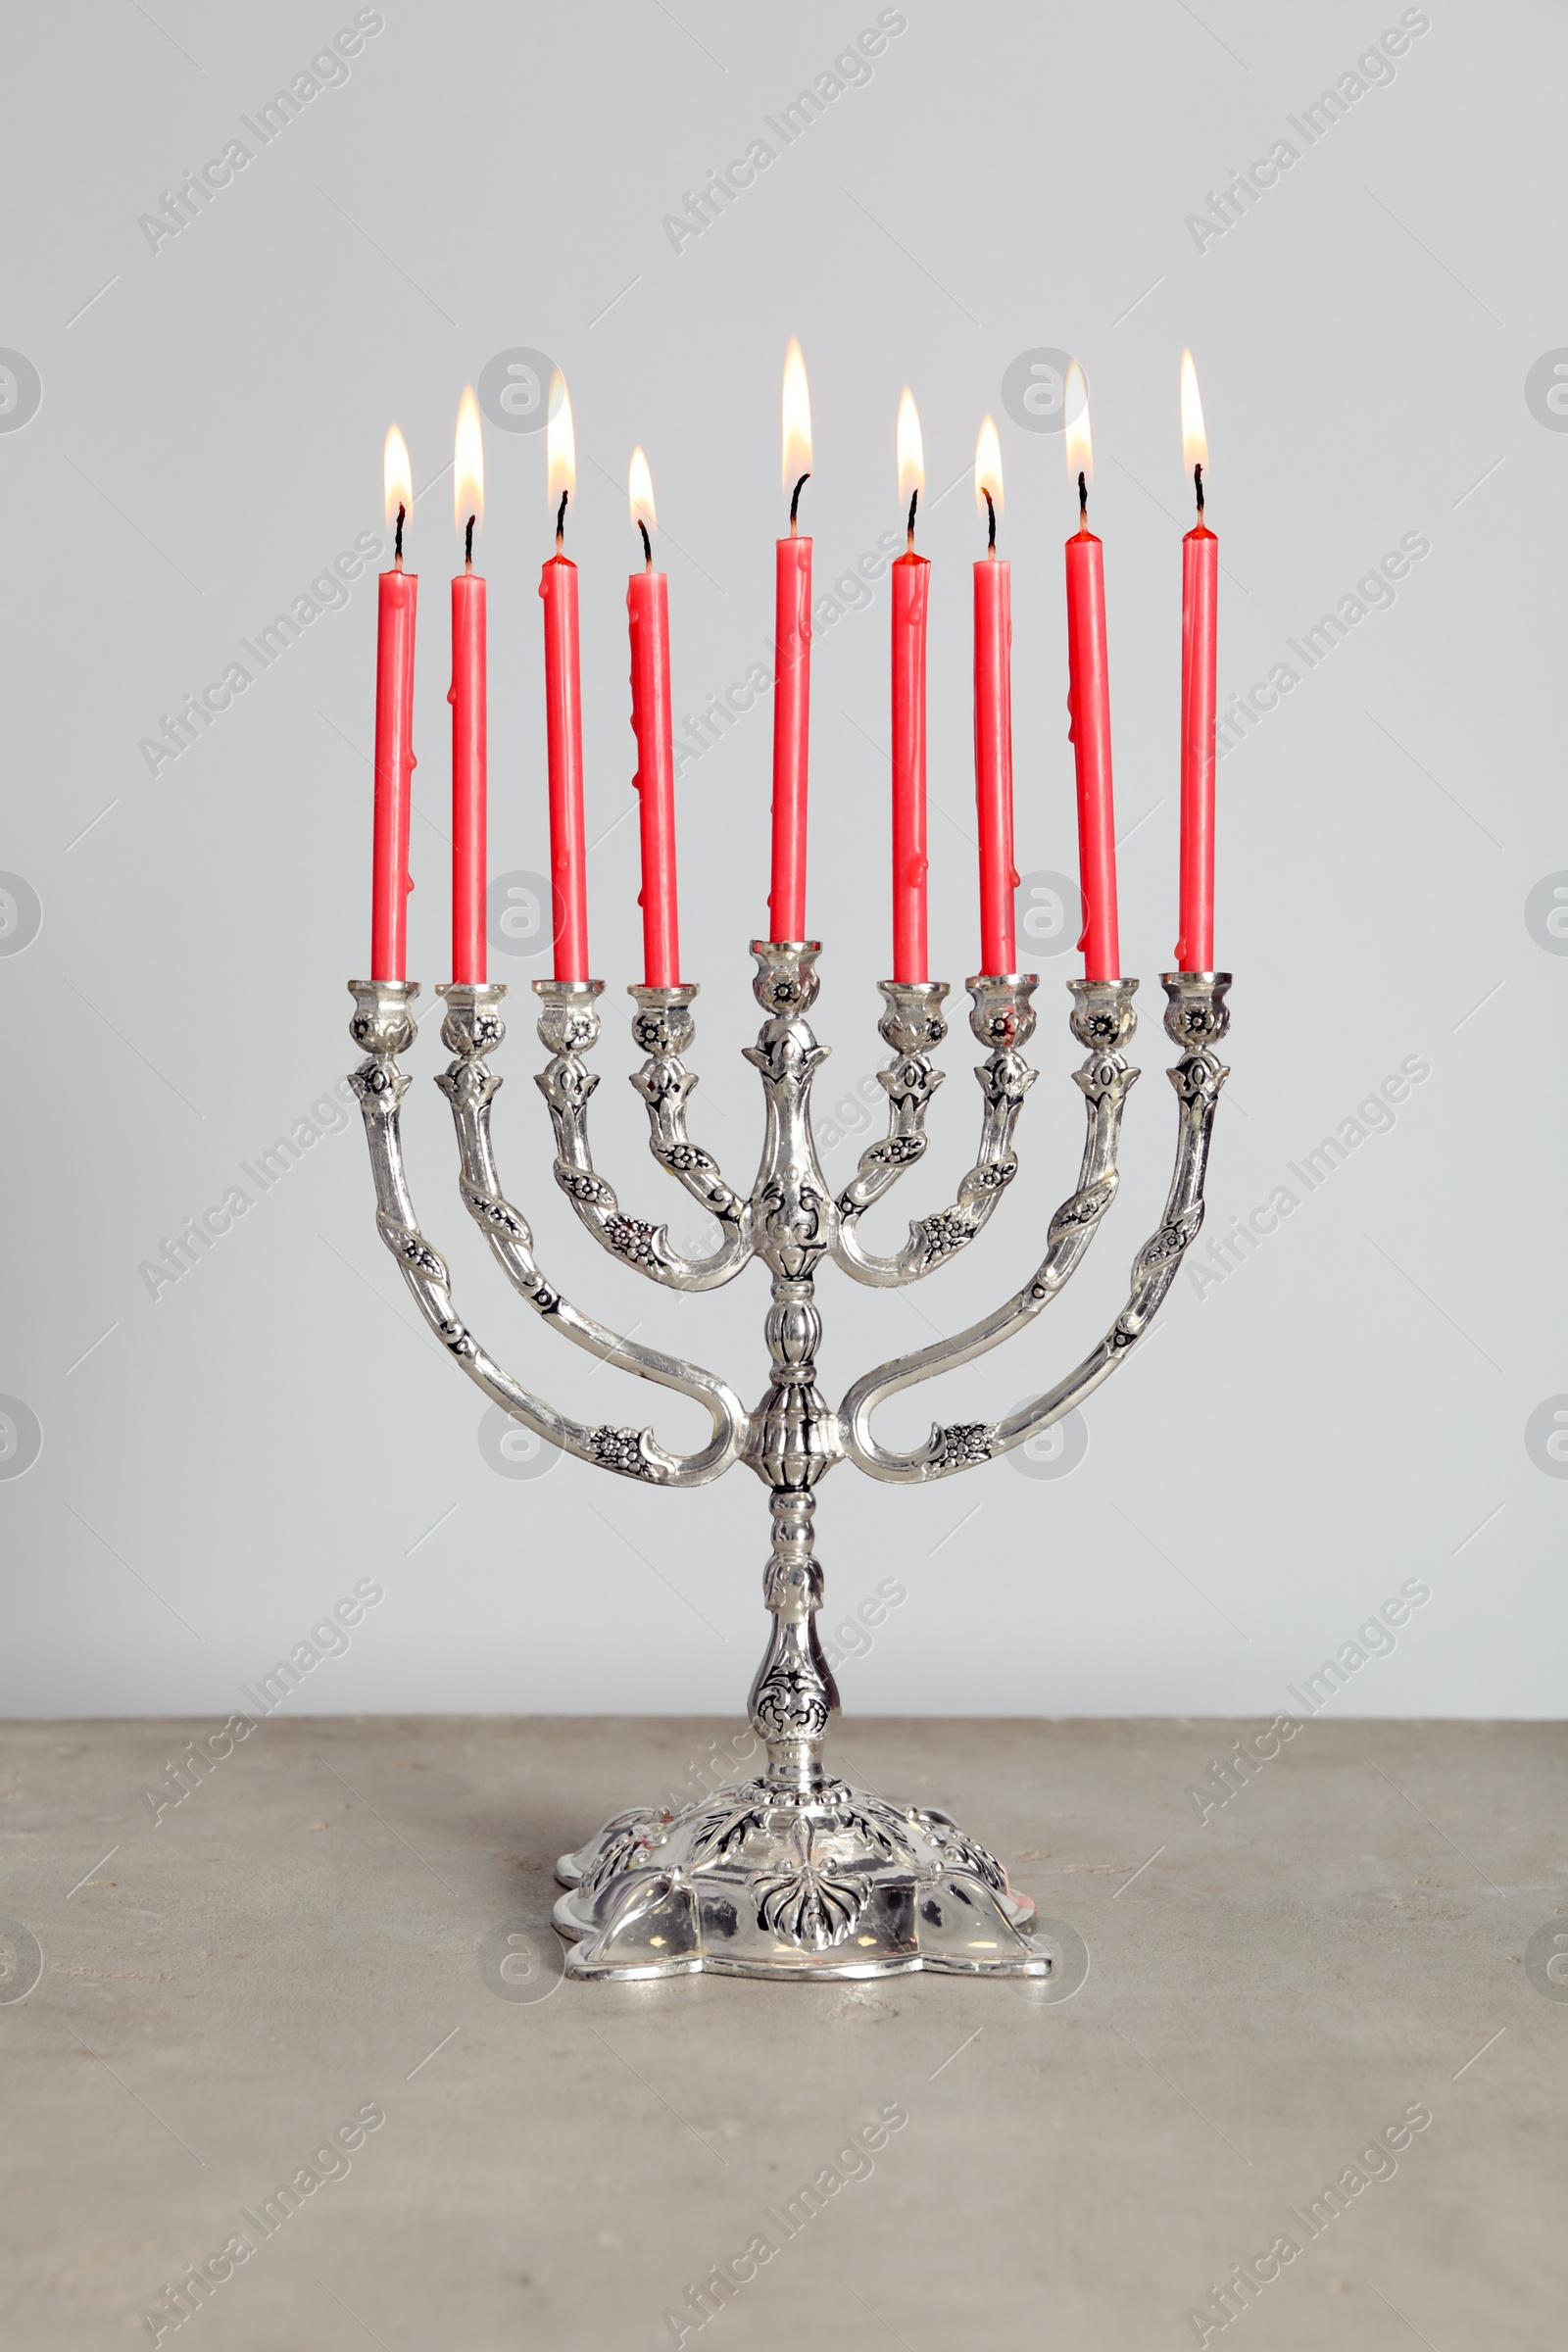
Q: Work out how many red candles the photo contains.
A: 9